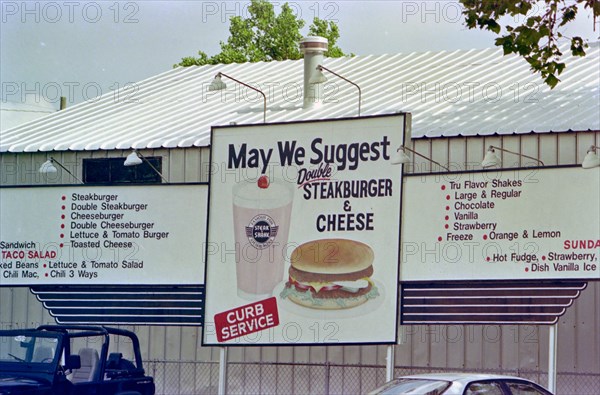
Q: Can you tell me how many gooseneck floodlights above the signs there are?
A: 7